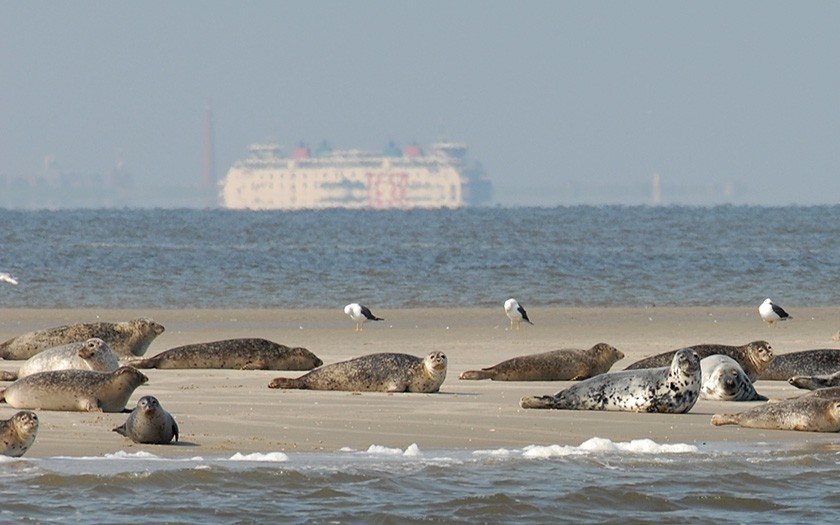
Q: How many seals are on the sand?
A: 15